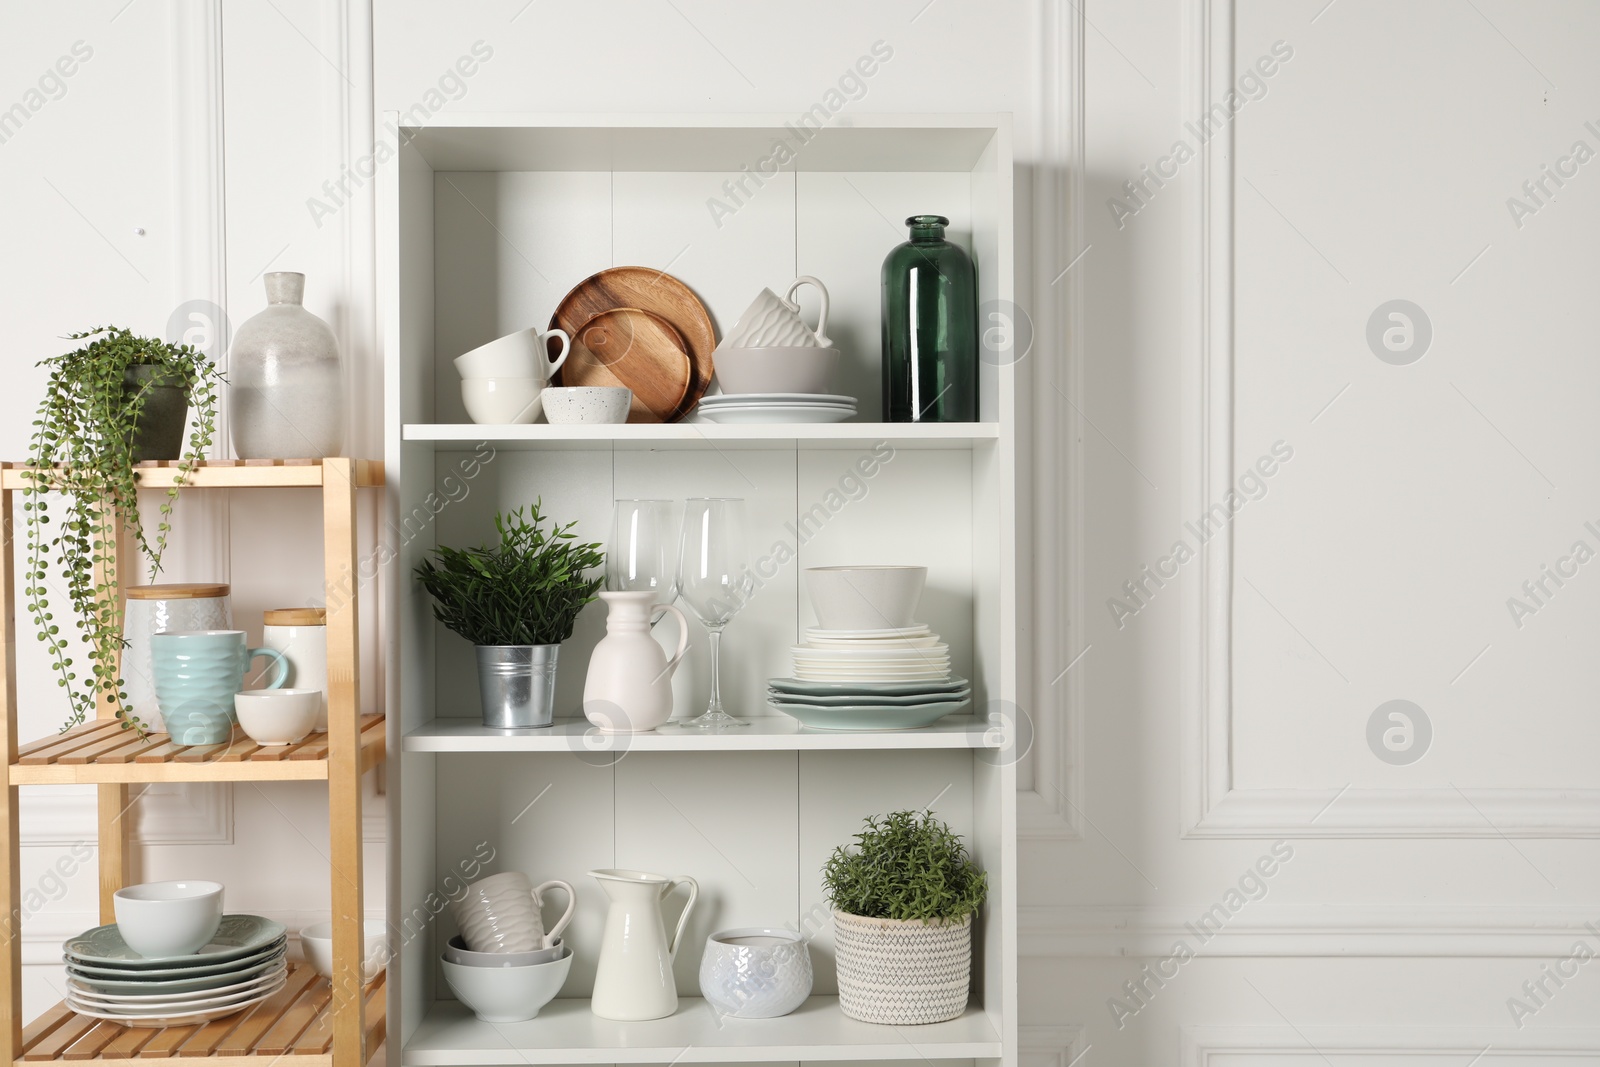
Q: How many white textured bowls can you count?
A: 1